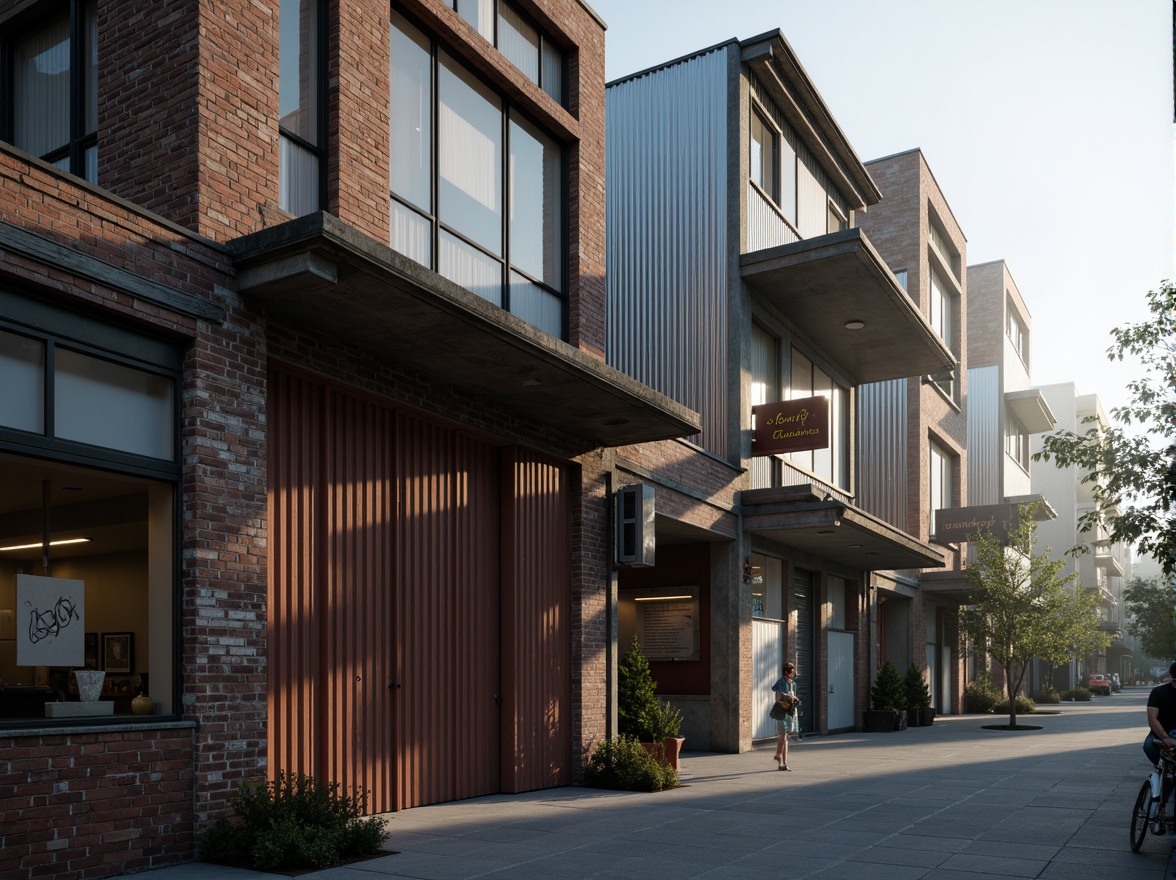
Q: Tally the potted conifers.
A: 3